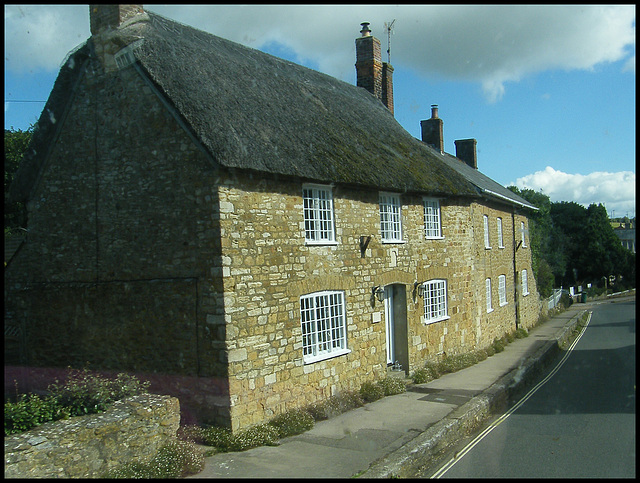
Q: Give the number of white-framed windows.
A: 11